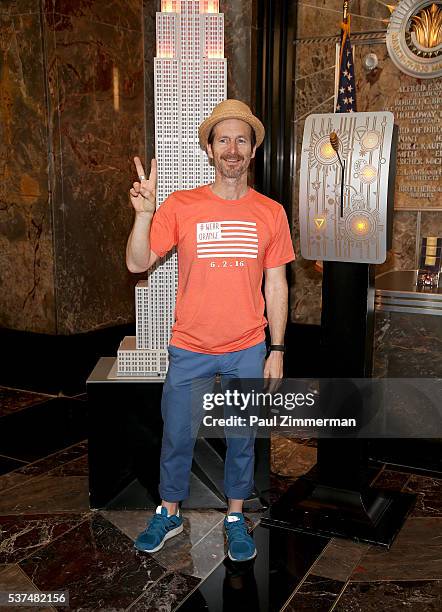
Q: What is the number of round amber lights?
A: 4